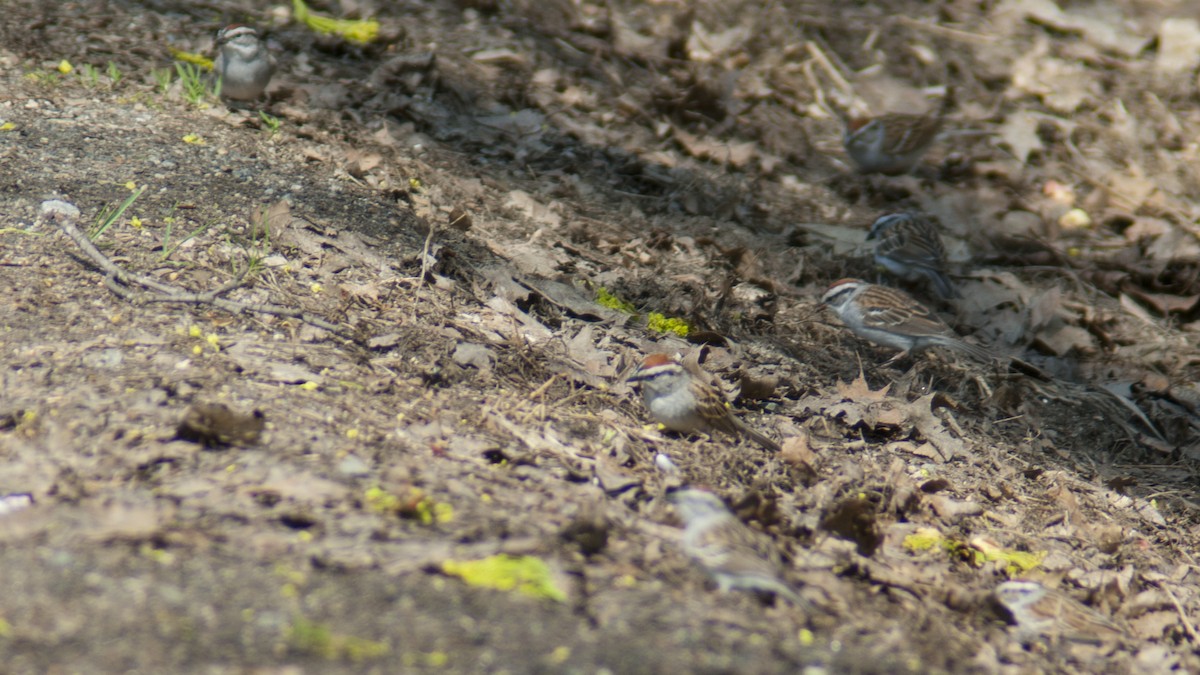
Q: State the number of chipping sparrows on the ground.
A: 7